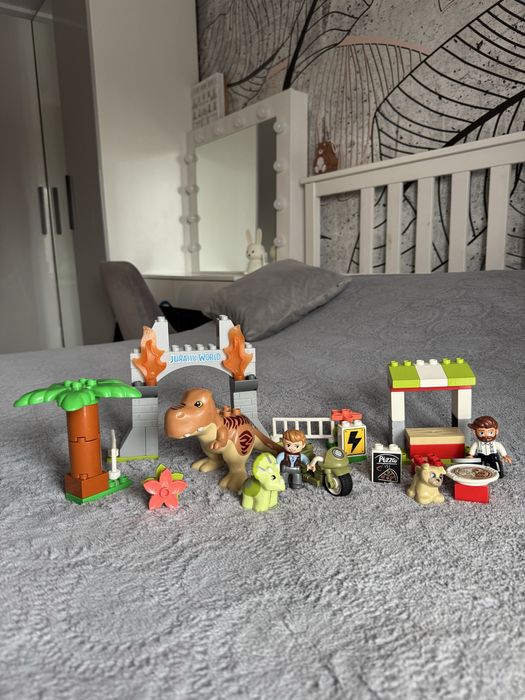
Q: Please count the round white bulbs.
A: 12